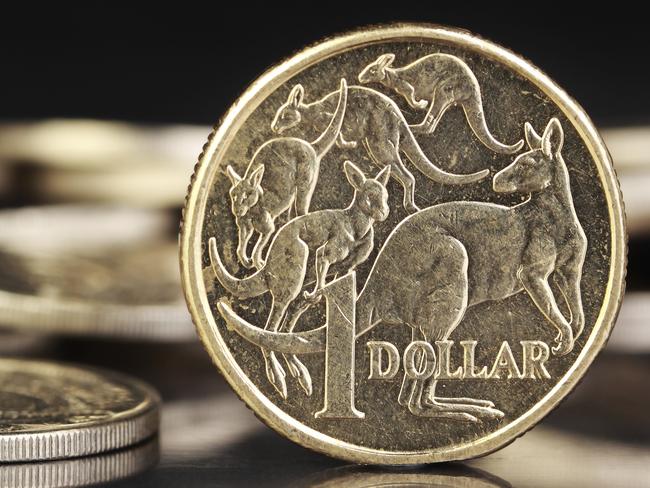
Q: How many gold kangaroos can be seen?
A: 5